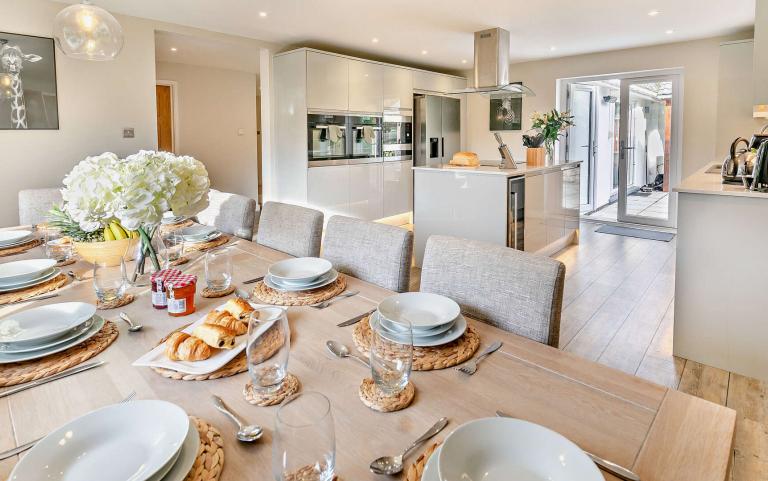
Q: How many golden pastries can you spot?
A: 4